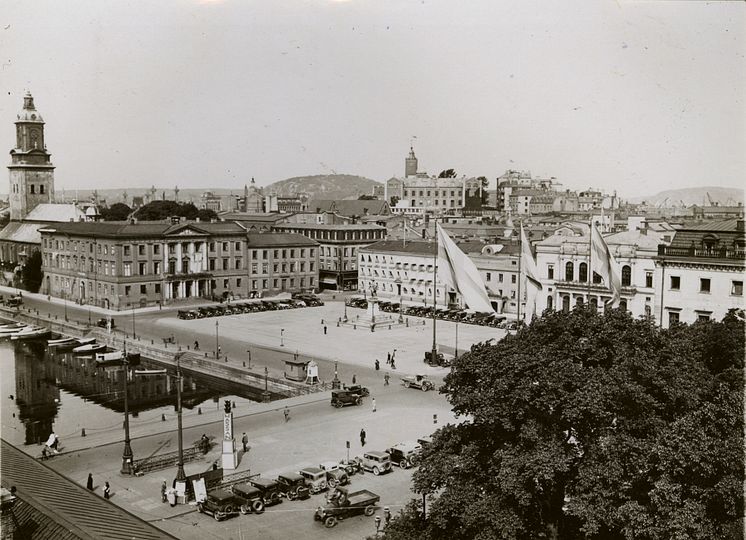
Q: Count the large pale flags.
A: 3